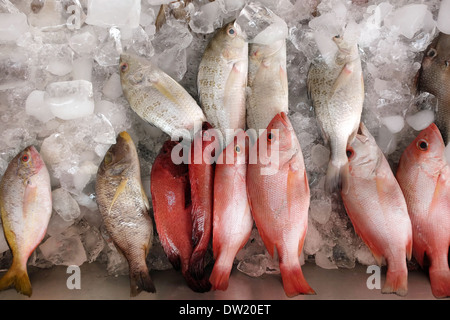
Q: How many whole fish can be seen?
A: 12